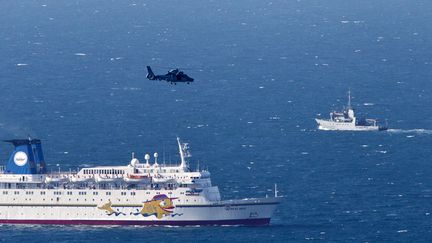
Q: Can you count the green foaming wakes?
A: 0